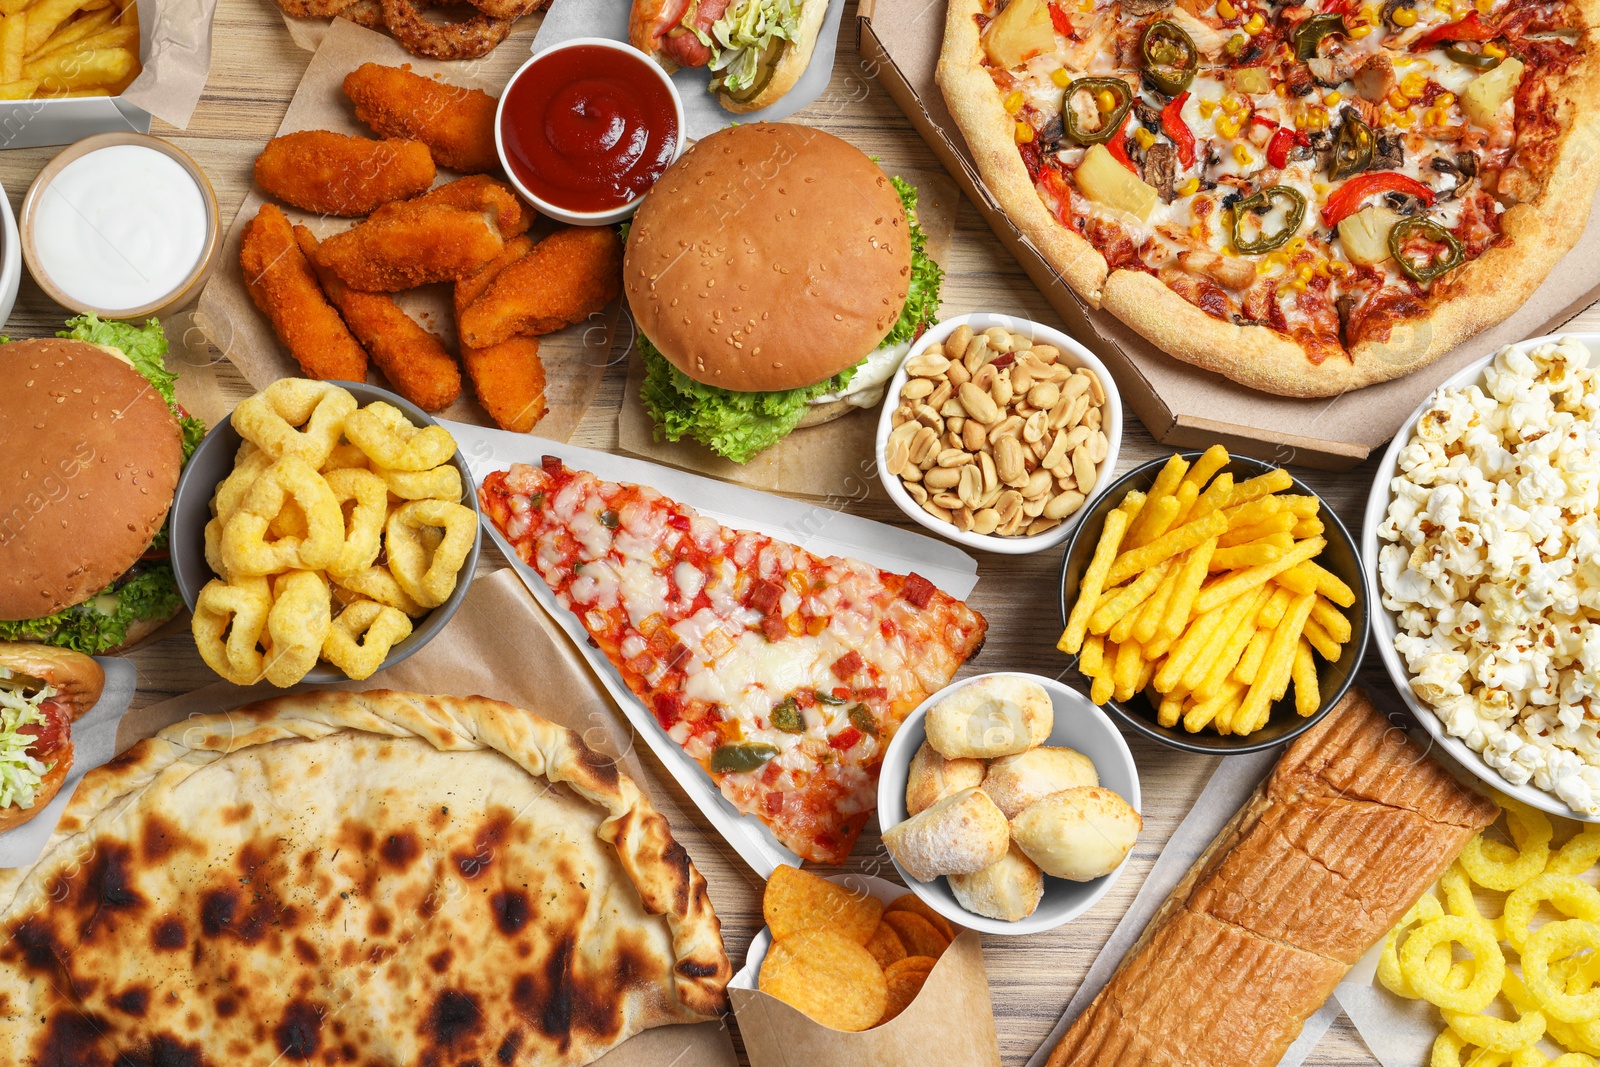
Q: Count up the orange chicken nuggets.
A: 8